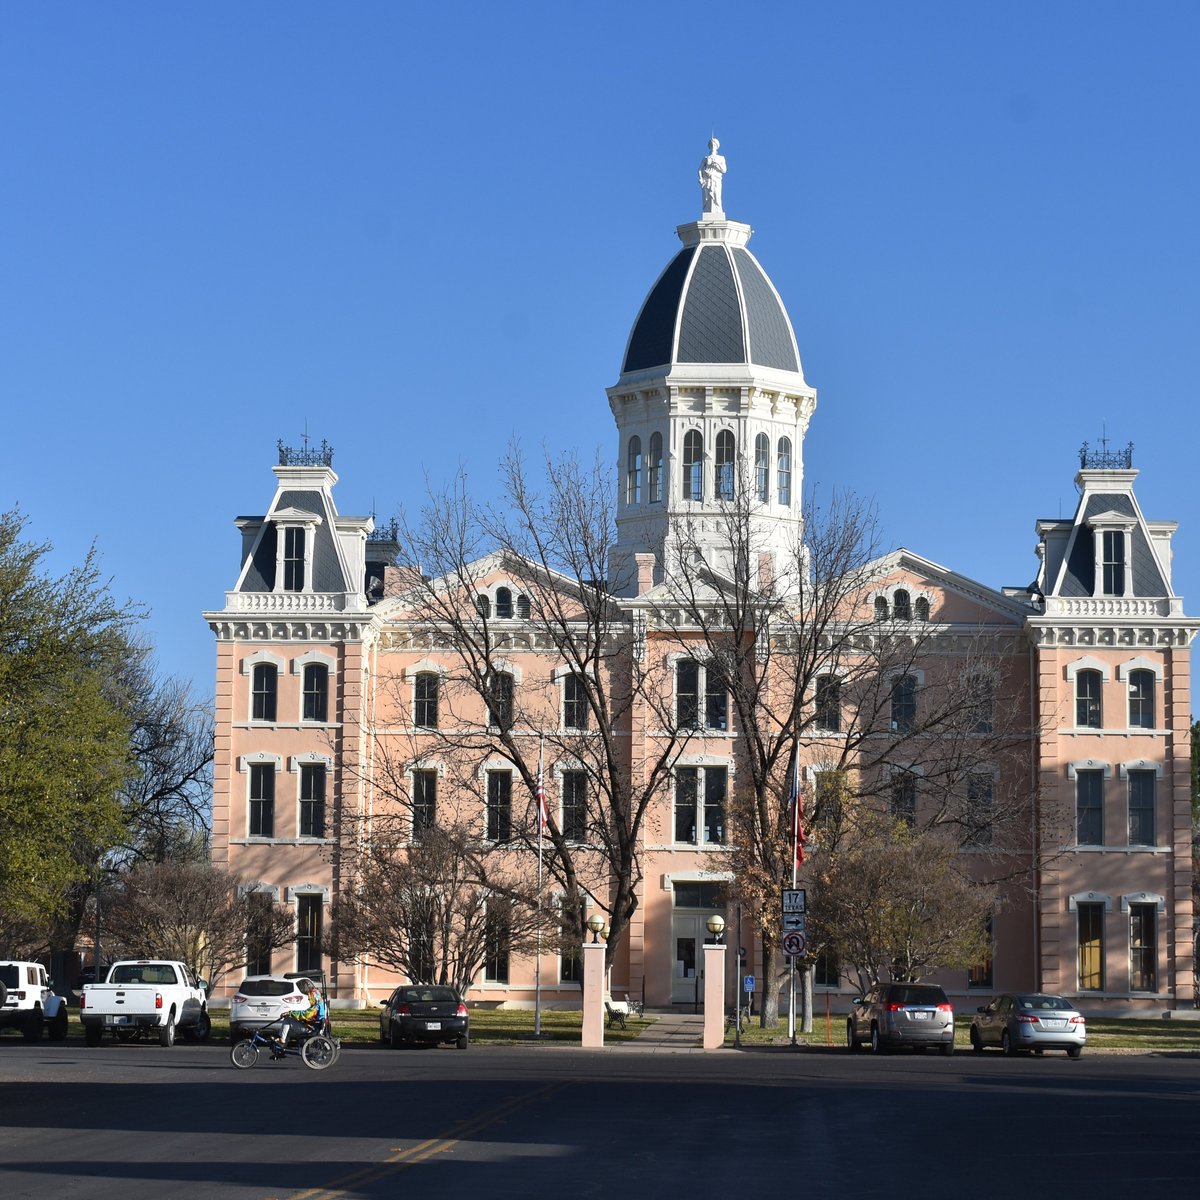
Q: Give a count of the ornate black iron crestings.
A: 3